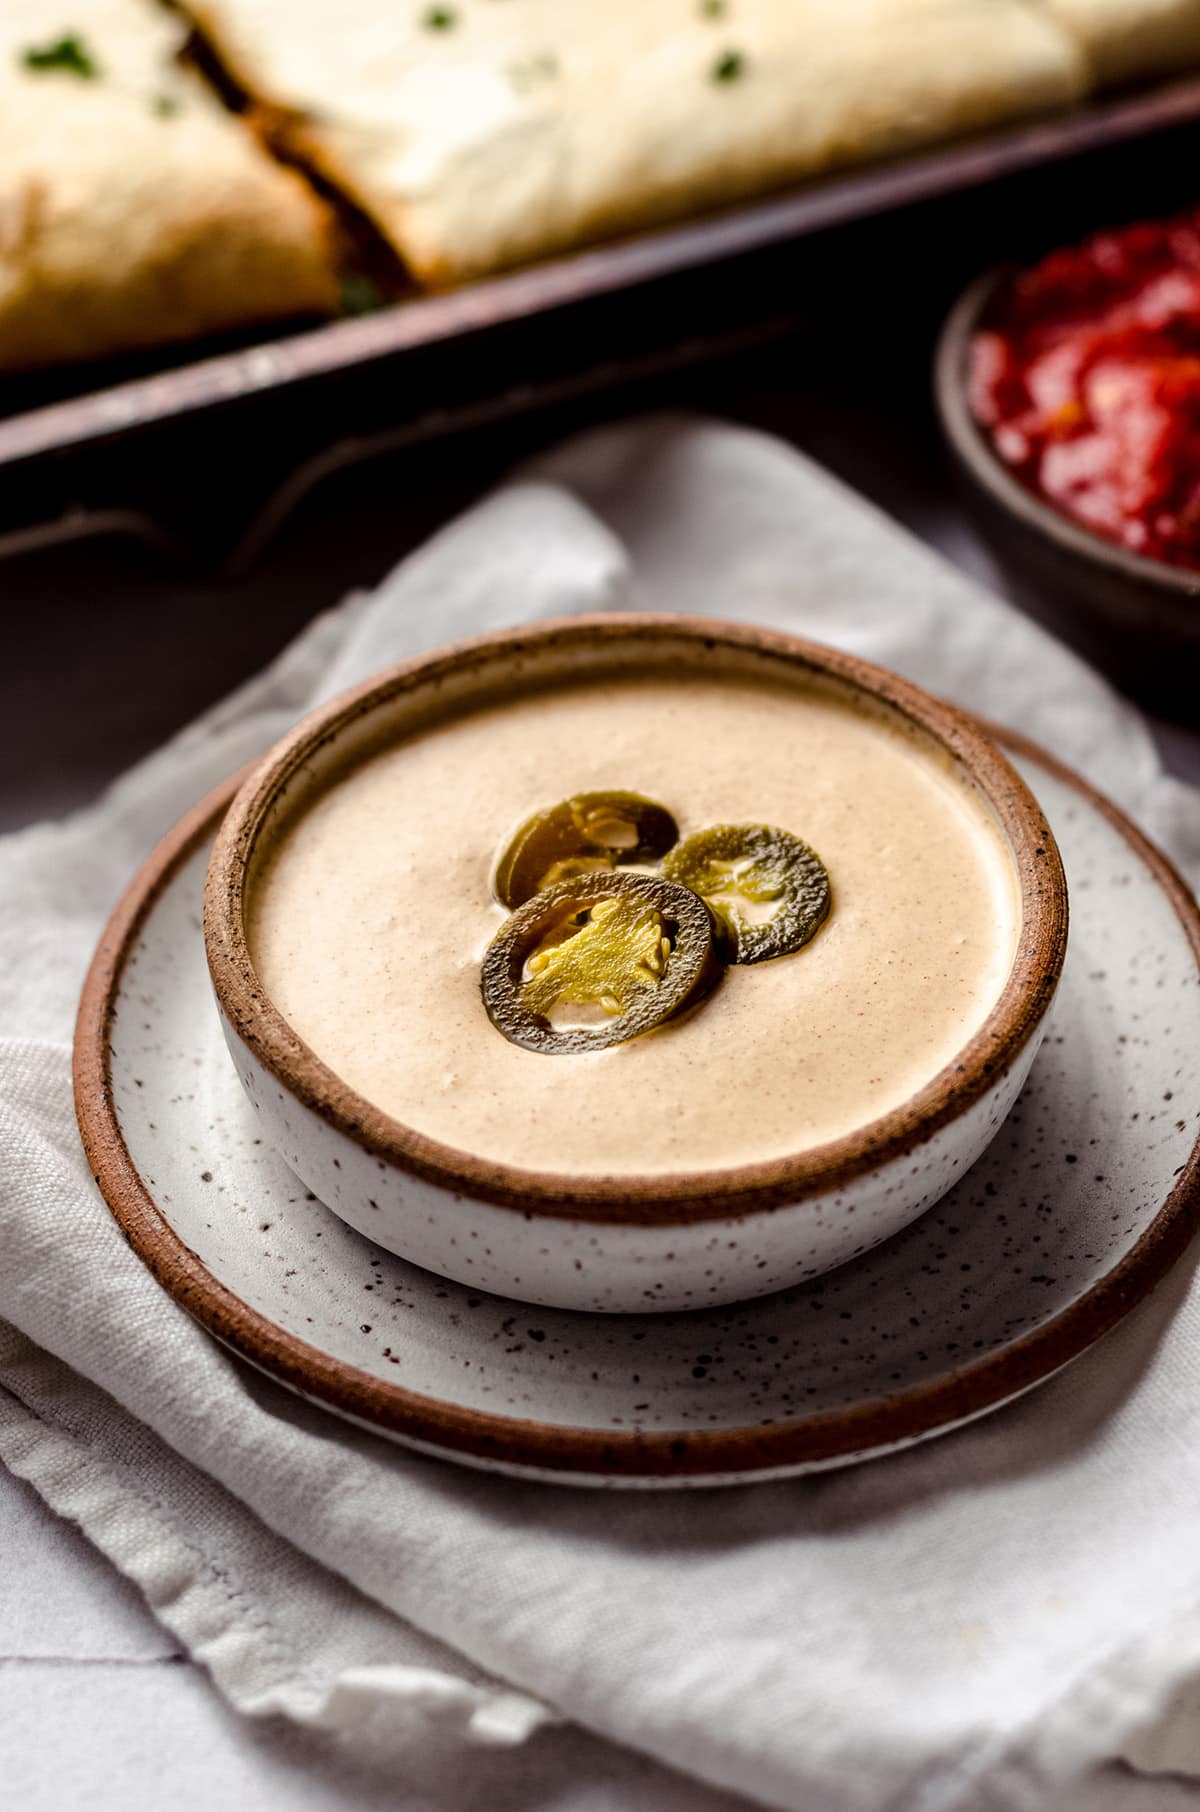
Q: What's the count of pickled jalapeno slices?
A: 3